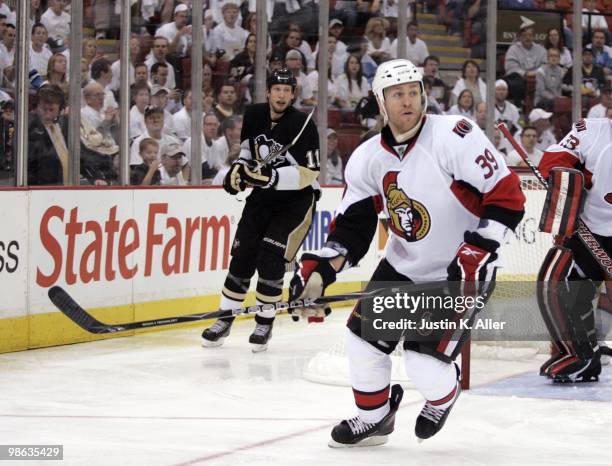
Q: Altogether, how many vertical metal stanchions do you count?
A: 9